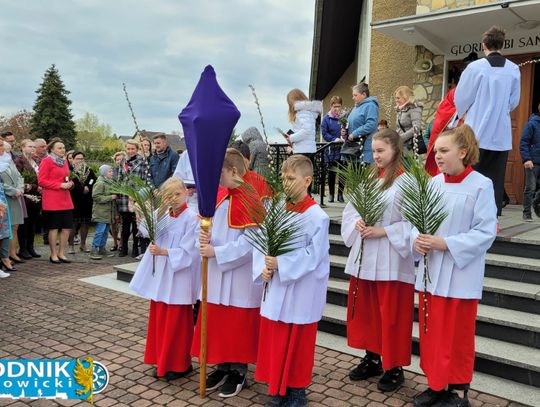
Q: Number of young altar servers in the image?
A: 5